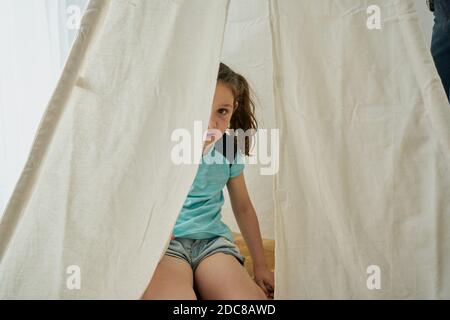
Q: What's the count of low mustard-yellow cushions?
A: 1